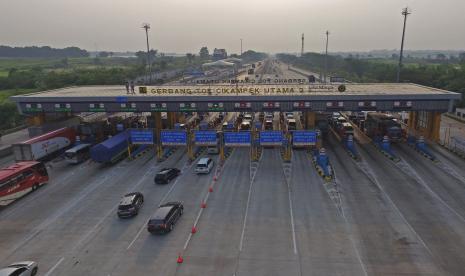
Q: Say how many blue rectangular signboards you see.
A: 6